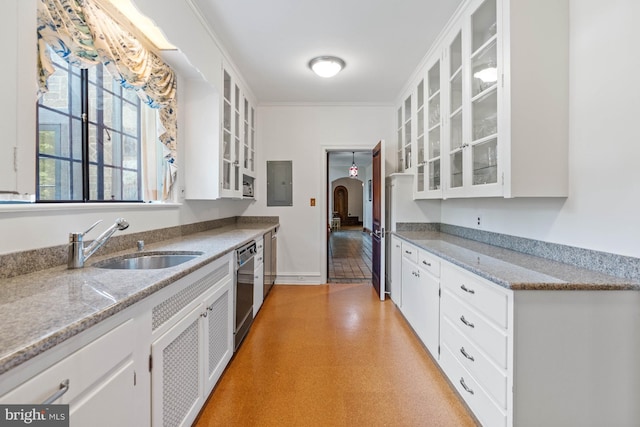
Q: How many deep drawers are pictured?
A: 4